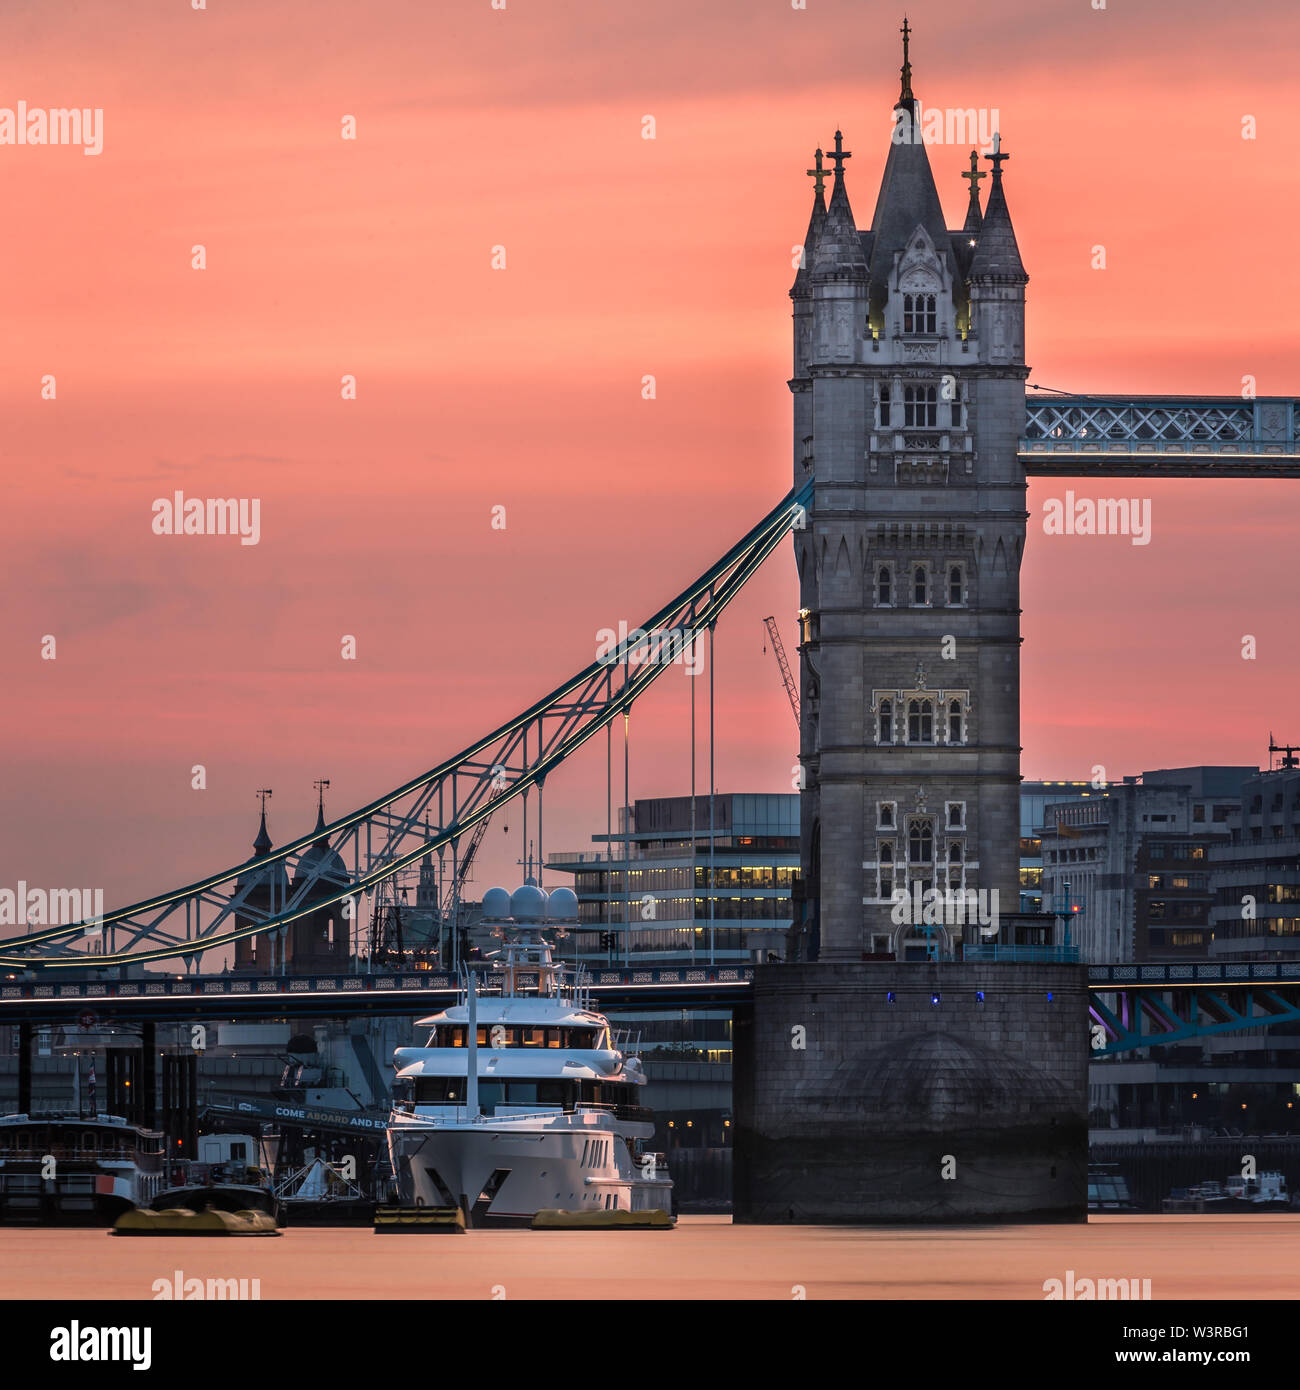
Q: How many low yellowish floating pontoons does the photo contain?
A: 3